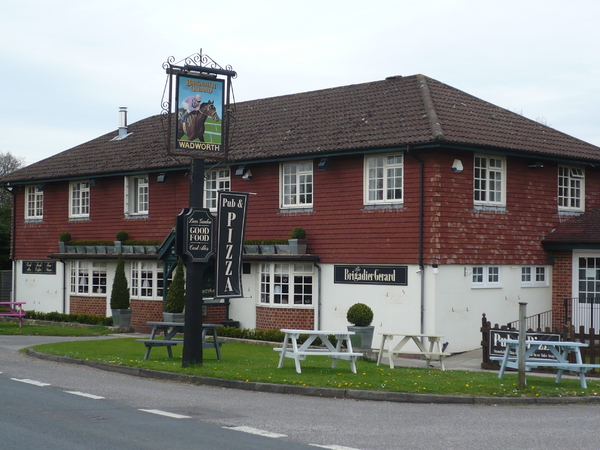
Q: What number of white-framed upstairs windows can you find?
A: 8